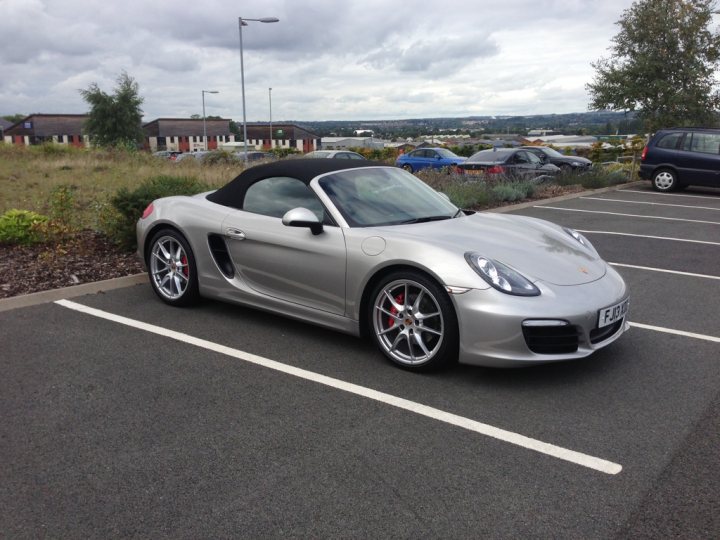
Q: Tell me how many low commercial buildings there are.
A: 3